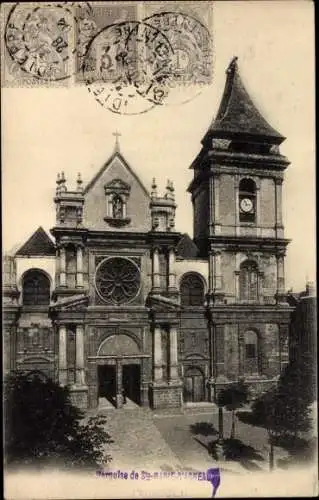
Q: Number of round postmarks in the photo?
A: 3